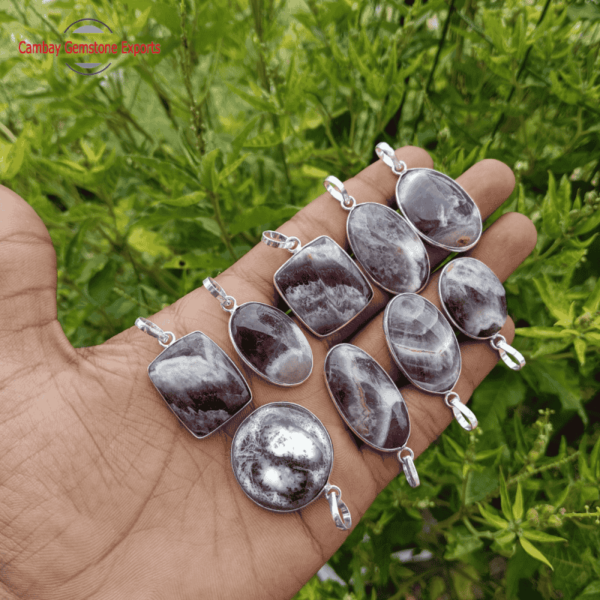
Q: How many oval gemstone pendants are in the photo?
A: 6